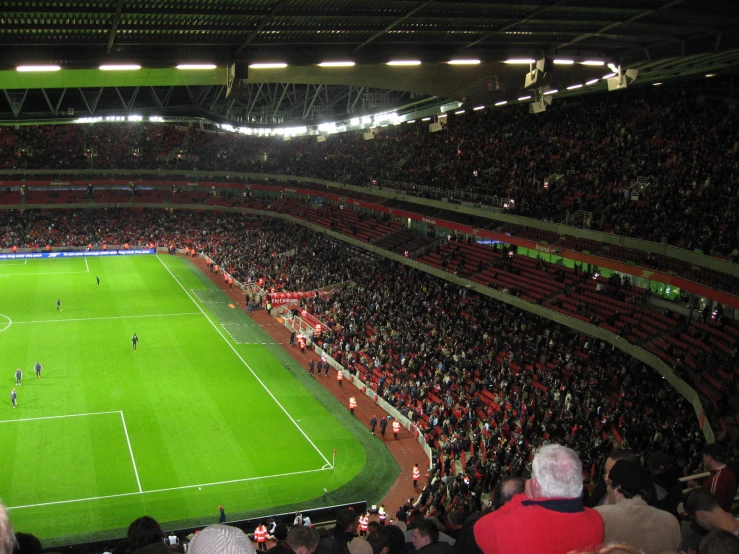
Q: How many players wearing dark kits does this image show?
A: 6